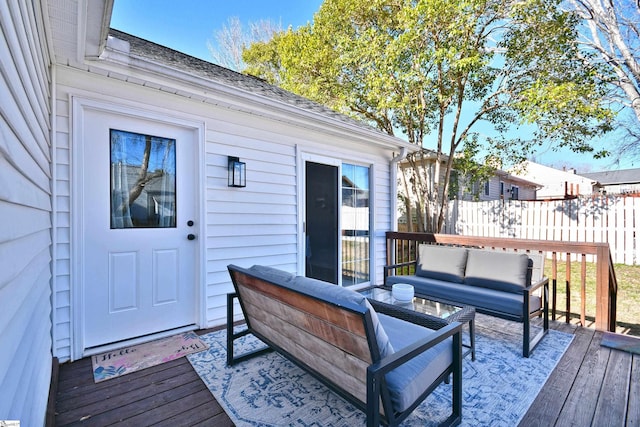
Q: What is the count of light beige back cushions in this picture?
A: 2